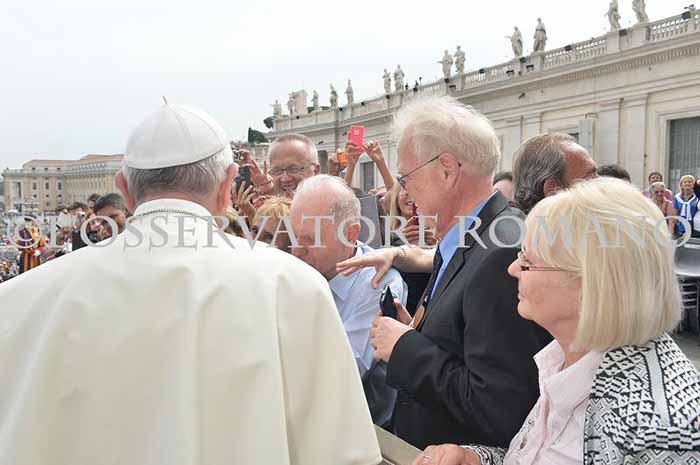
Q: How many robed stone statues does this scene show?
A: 13